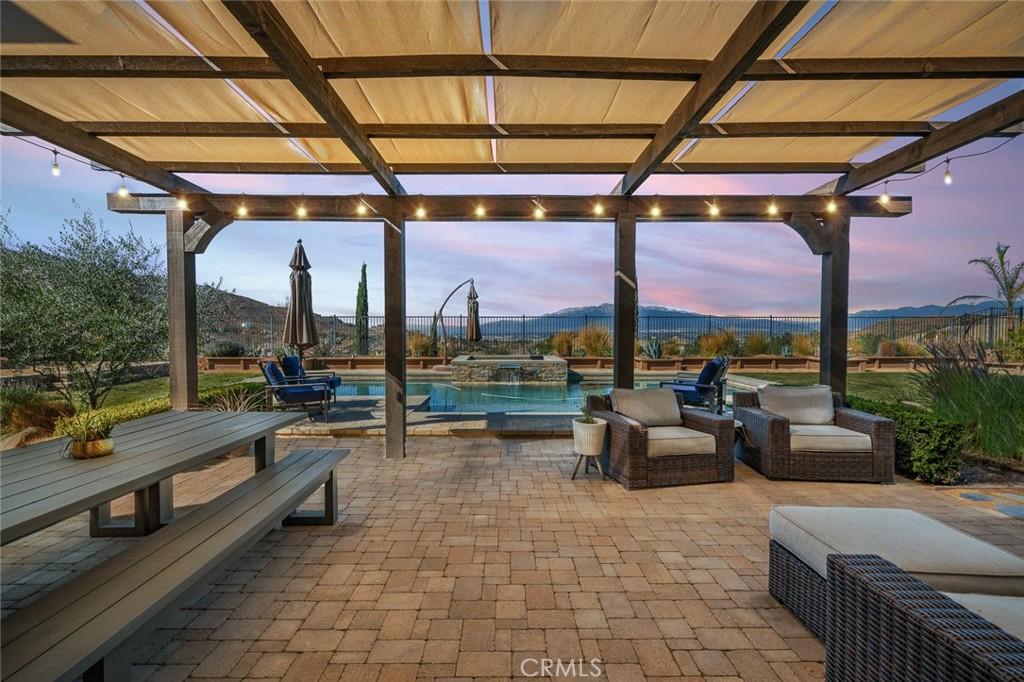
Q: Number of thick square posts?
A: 4